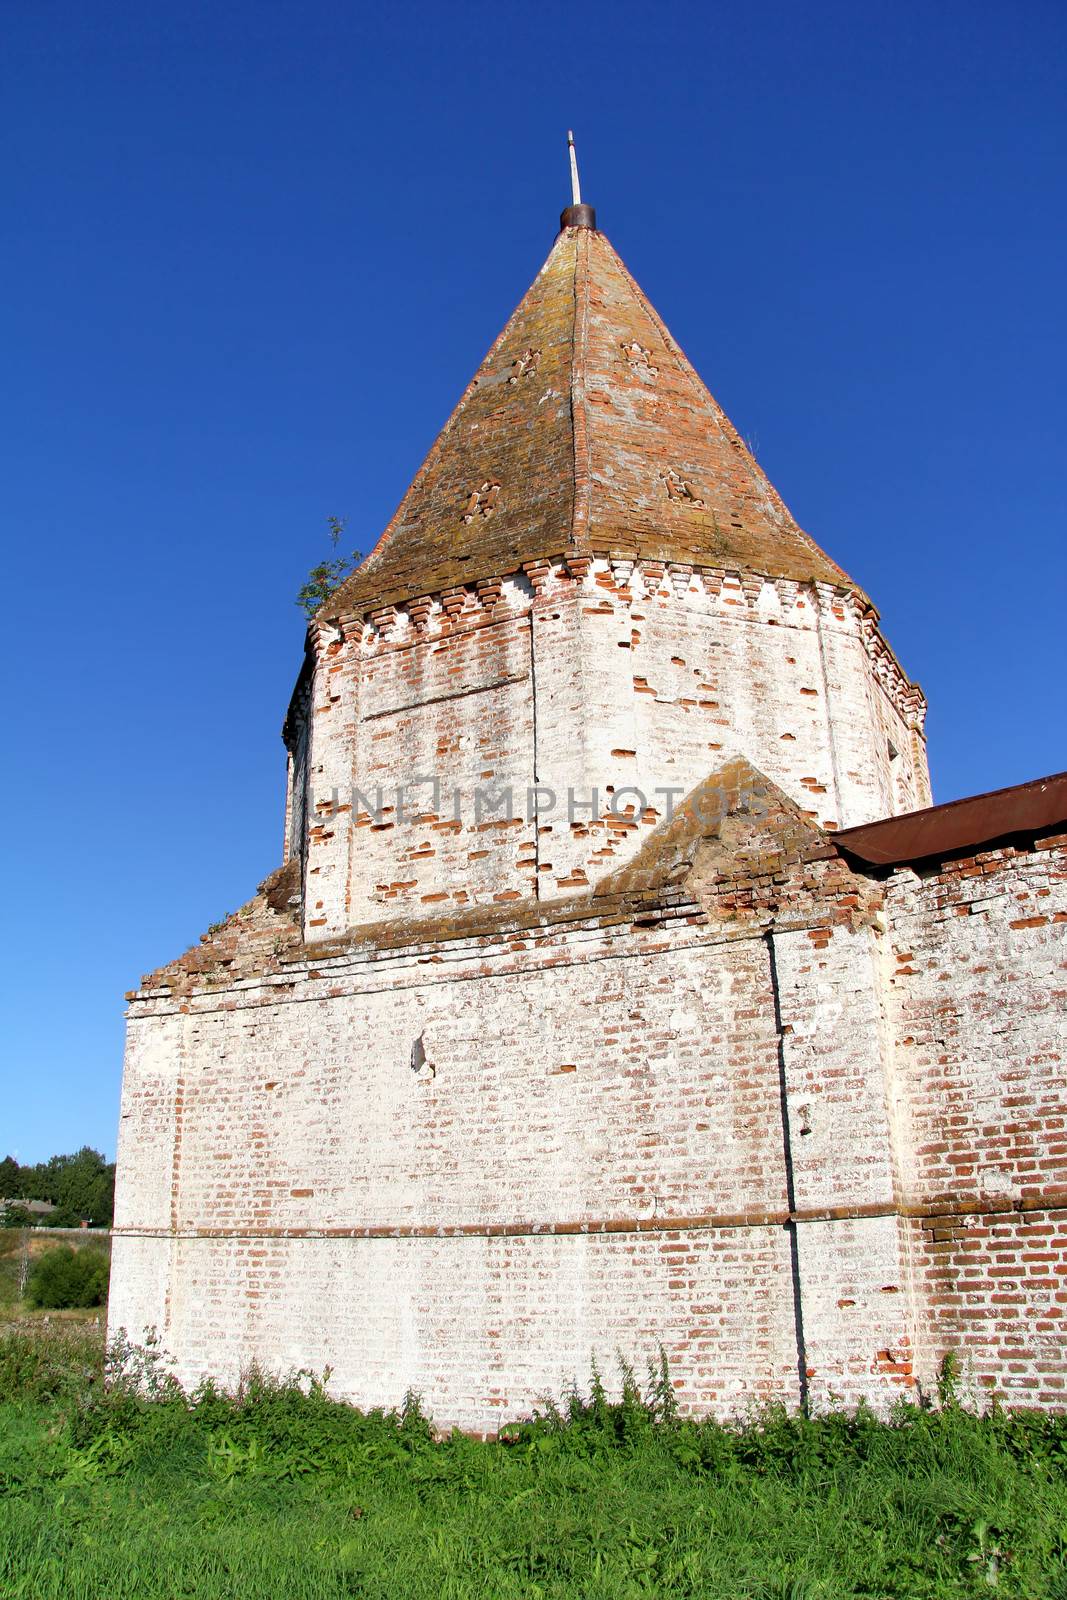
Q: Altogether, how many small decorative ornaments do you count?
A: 4